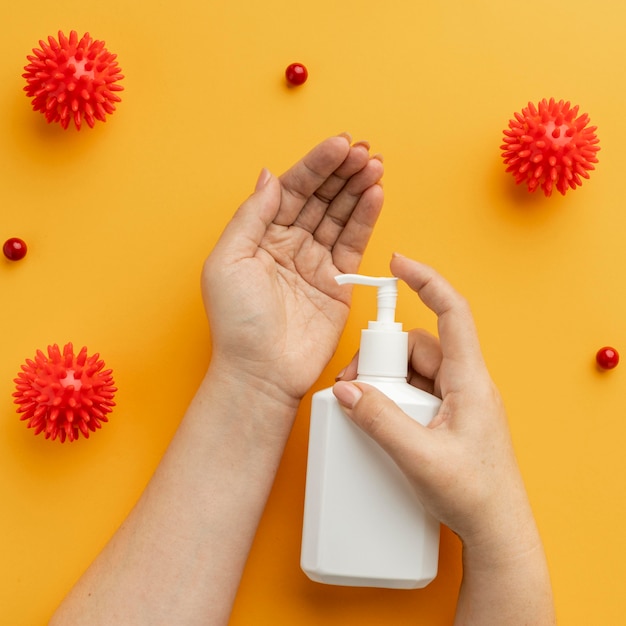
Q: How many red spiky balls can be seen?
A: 3